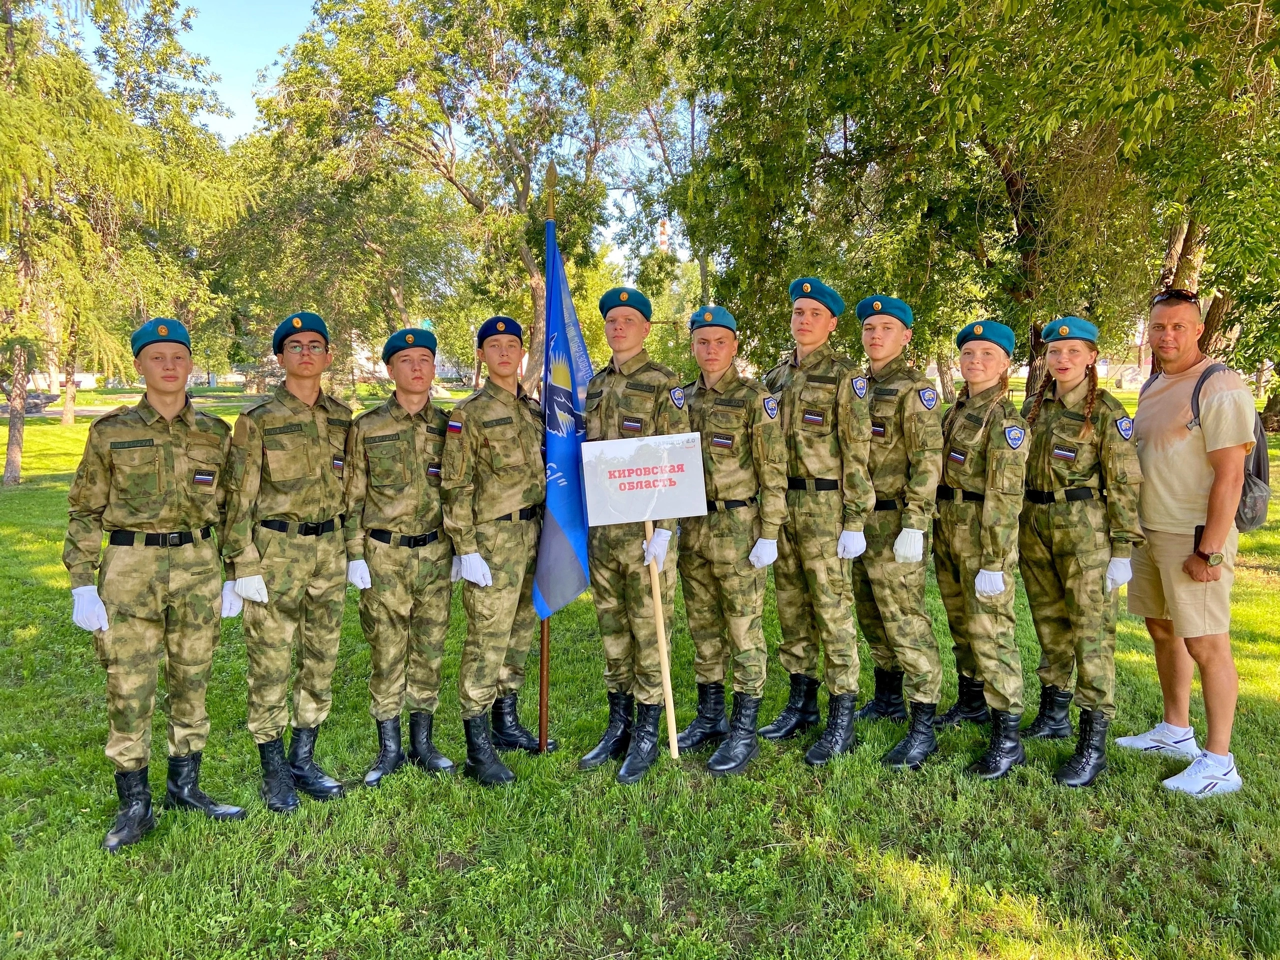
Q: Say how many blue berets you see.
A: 10